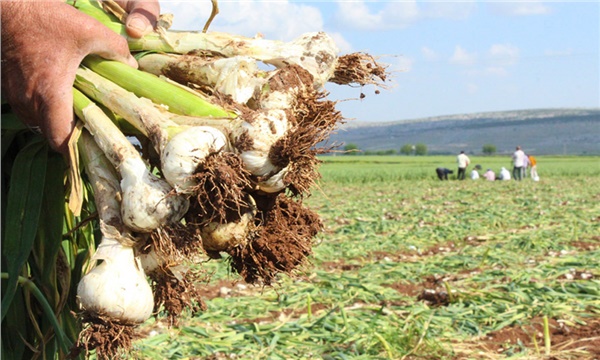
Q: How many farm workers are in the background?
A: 8